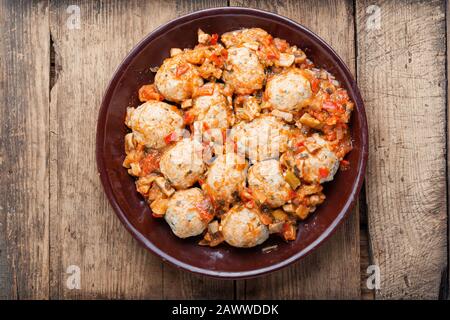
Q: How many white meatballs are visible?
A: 12